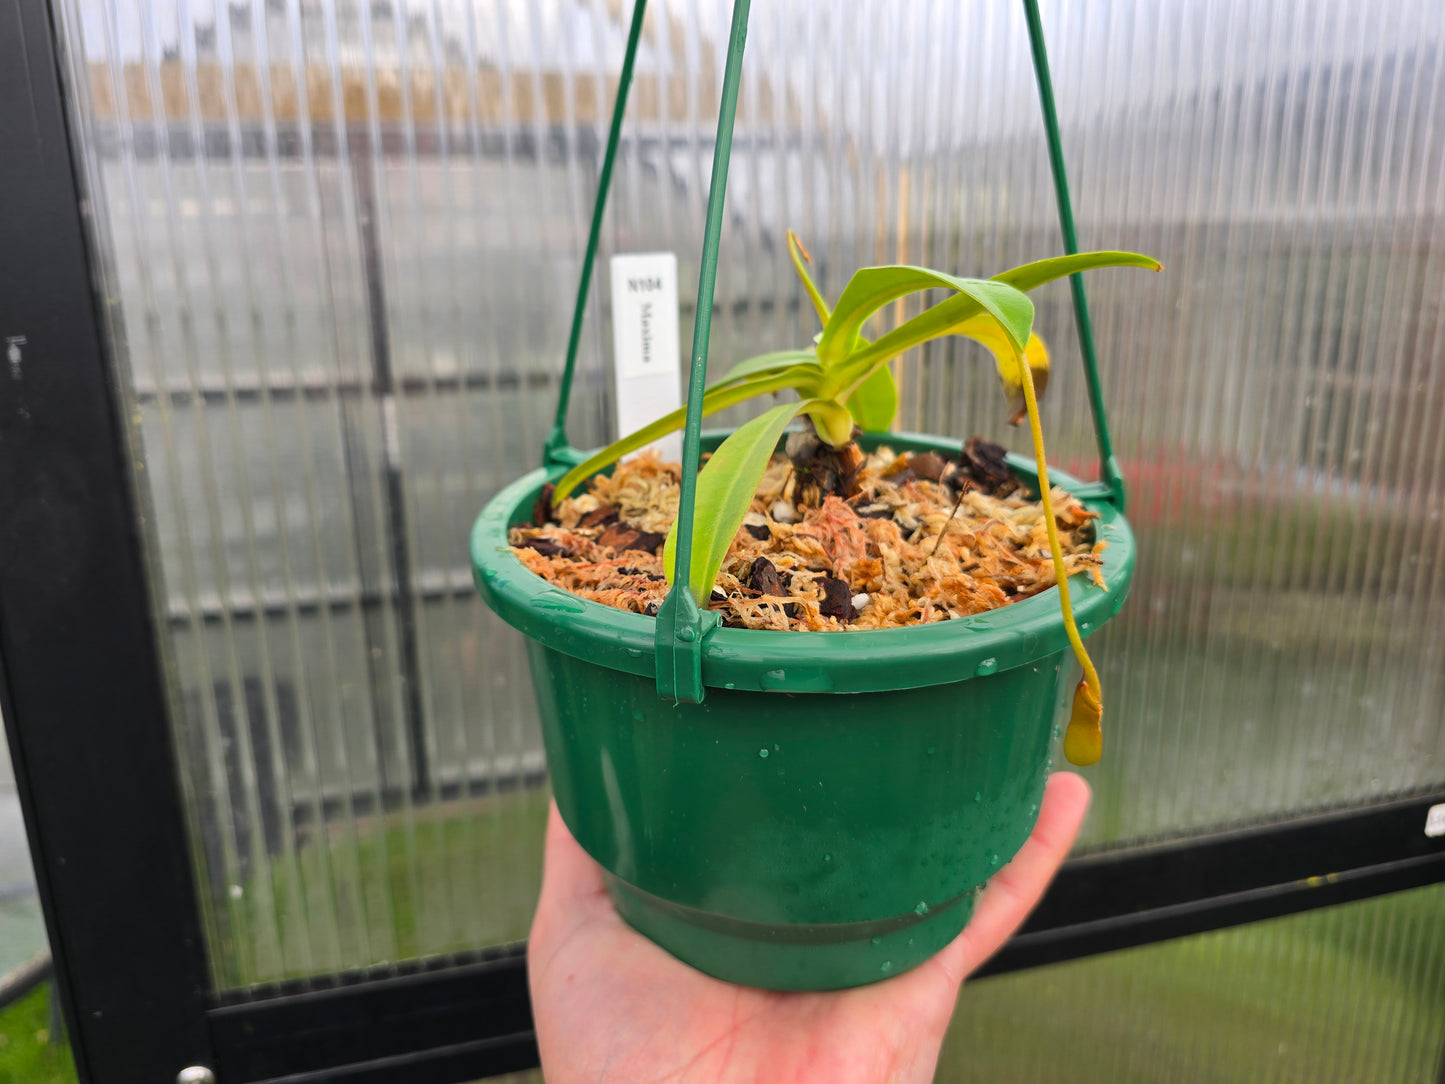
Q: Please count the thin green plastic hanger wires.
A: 3